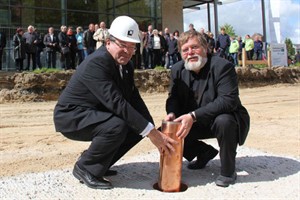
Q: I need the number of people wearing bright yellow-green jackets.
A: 2